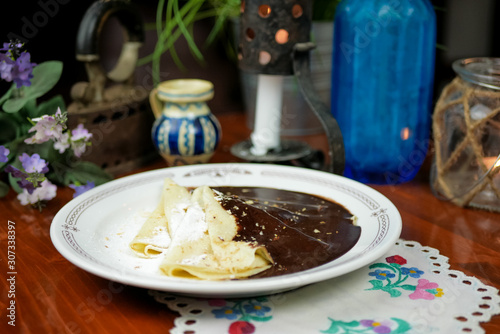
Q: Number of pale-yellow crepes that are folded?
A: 2